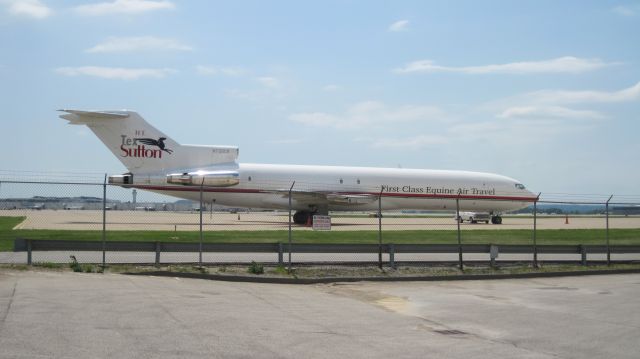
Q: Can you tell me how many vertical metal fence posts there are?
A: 7